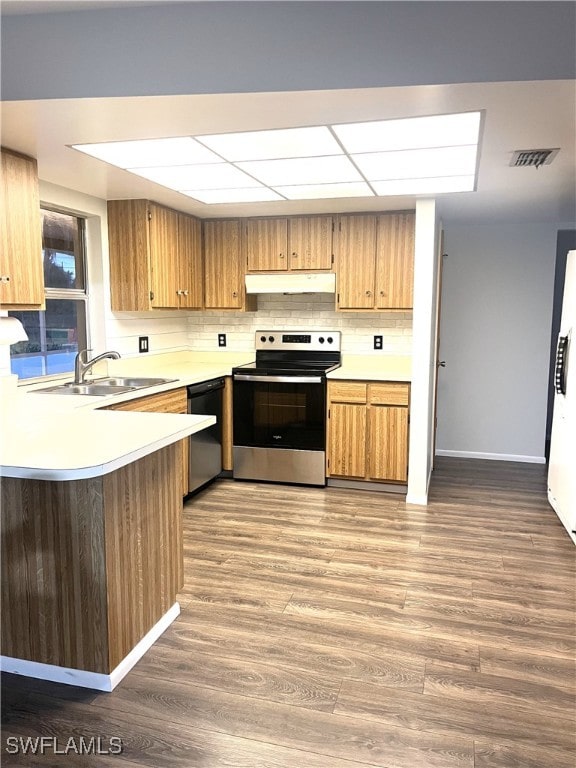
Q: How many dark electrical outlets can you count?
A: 3